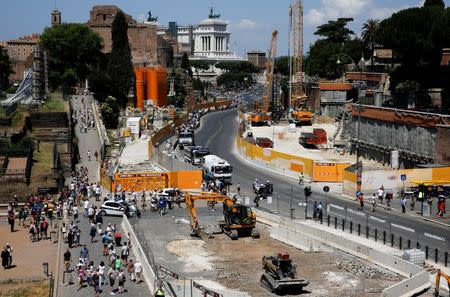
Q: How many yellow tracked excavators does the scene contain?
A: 1